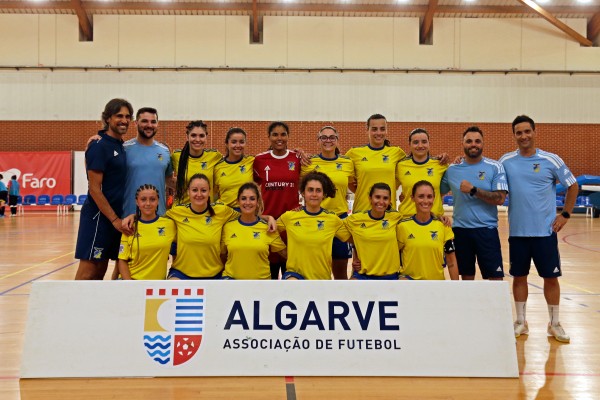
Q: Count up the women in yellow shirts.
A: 11